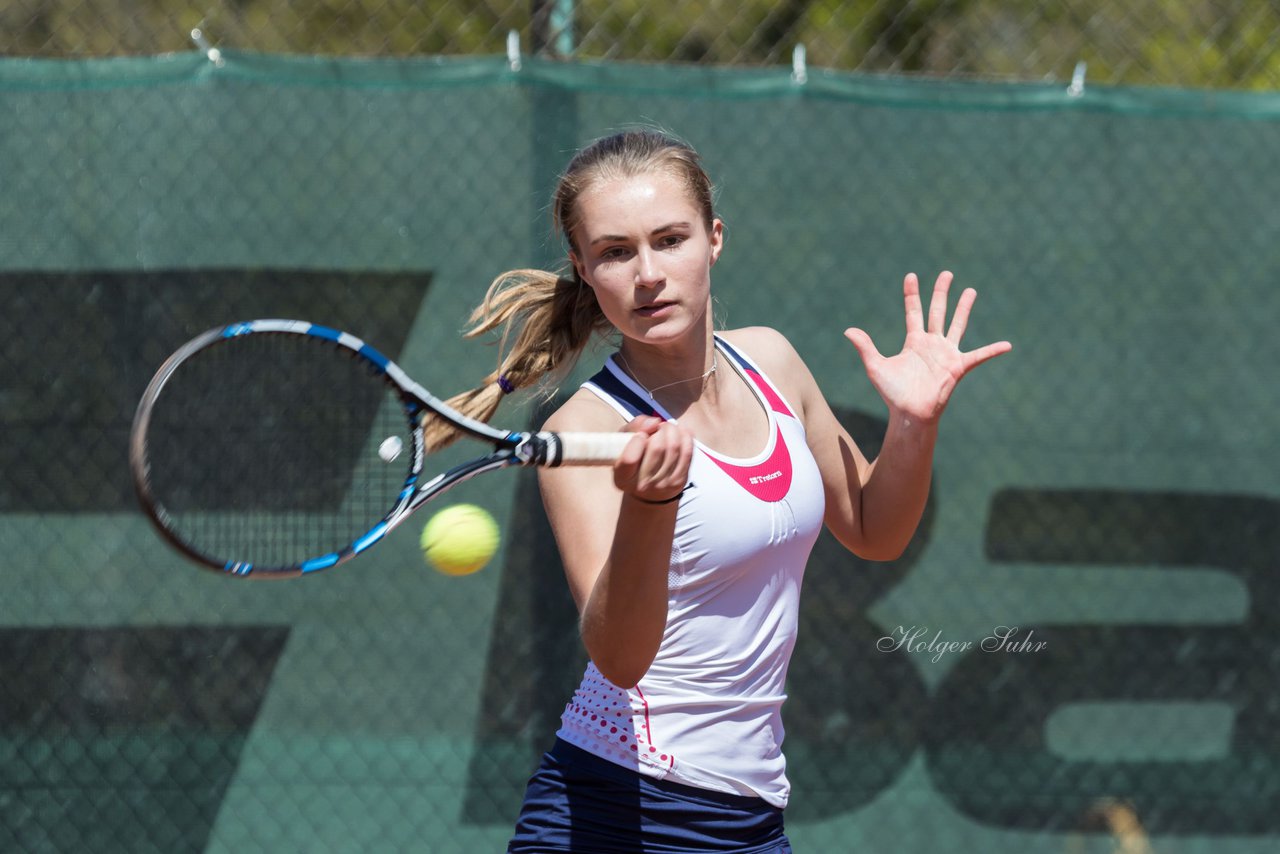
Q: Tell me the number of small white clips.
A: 4